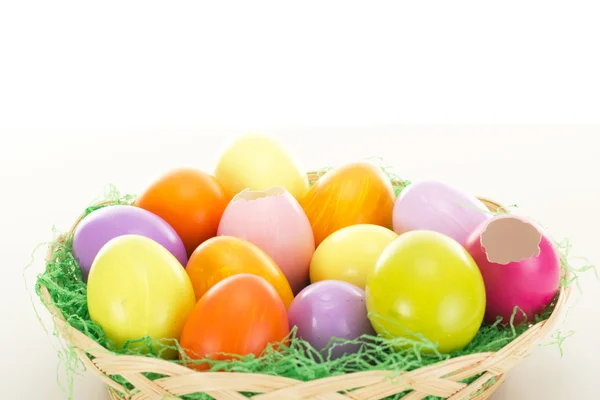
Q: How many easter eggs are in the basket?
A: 13